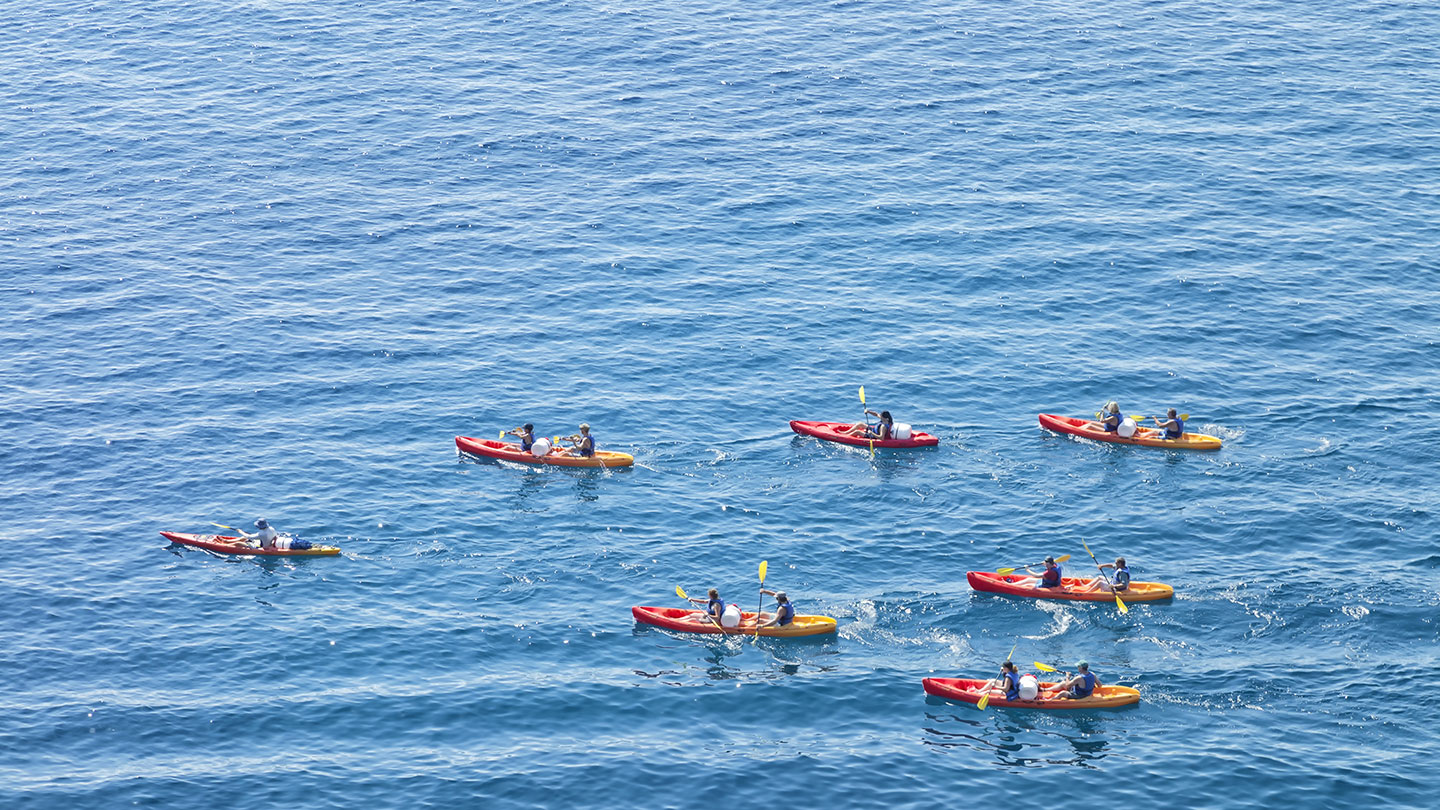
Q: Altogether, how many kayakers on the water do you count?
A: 12